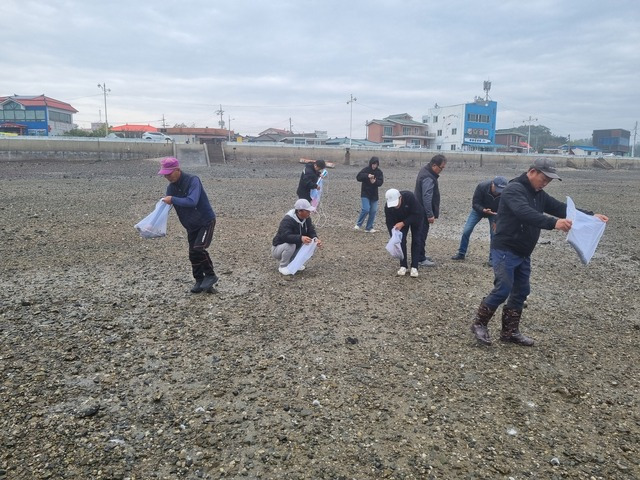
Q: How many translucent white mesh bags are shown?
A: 4